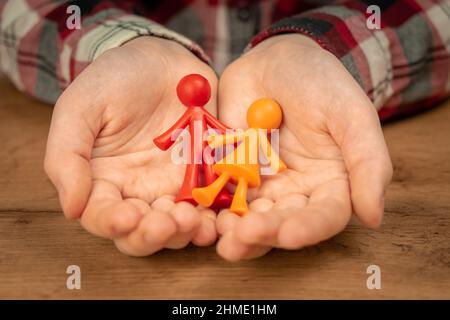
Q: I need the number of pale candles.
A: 0